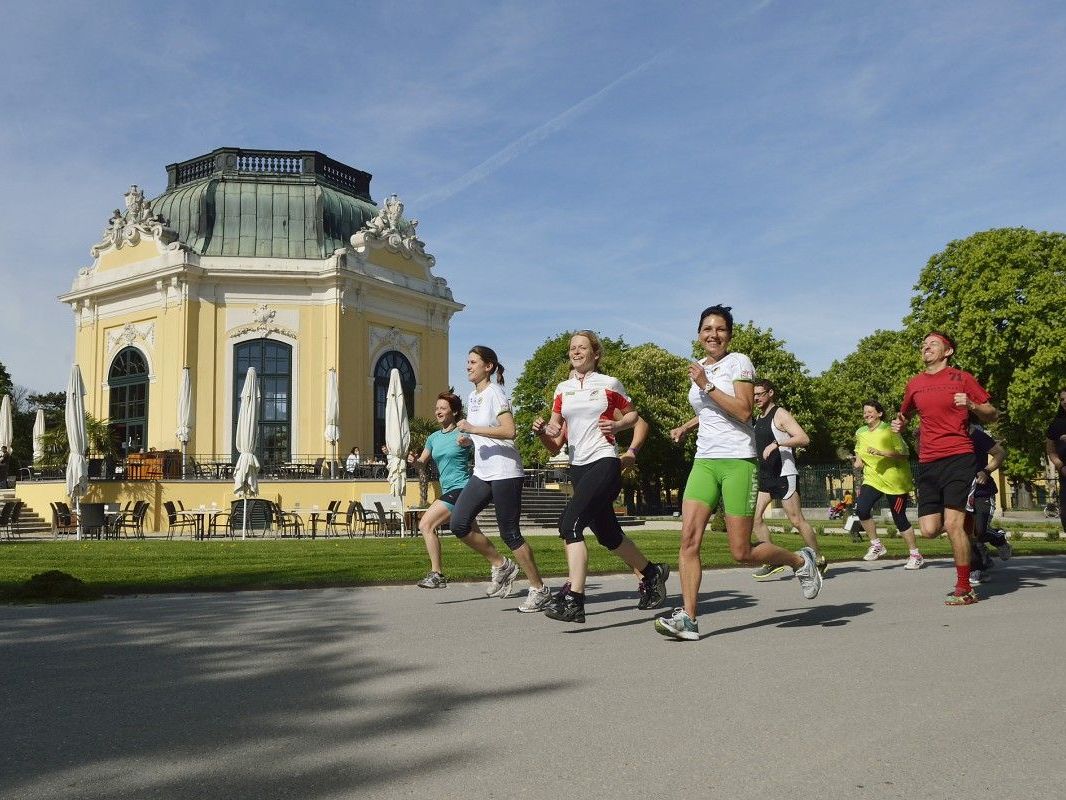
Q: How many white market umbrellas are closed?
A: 7